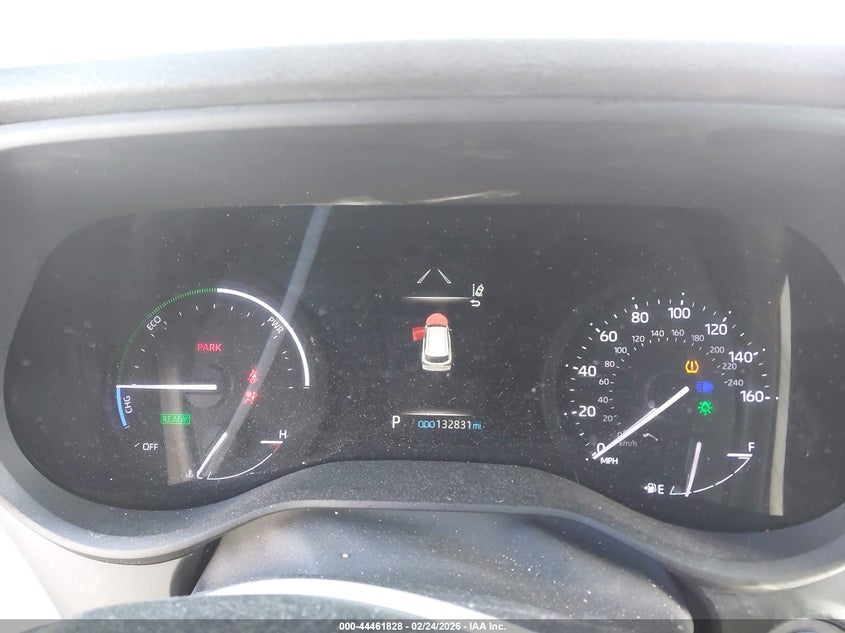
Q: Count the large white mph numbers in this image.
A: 9